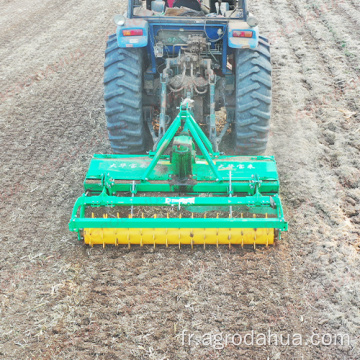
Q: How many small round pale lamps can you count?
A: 2